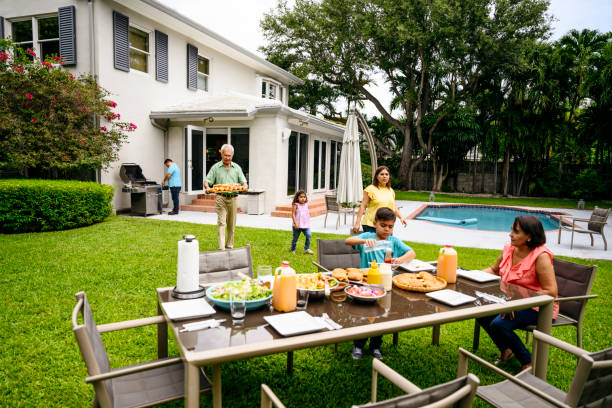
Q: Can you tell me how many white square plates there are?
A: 5